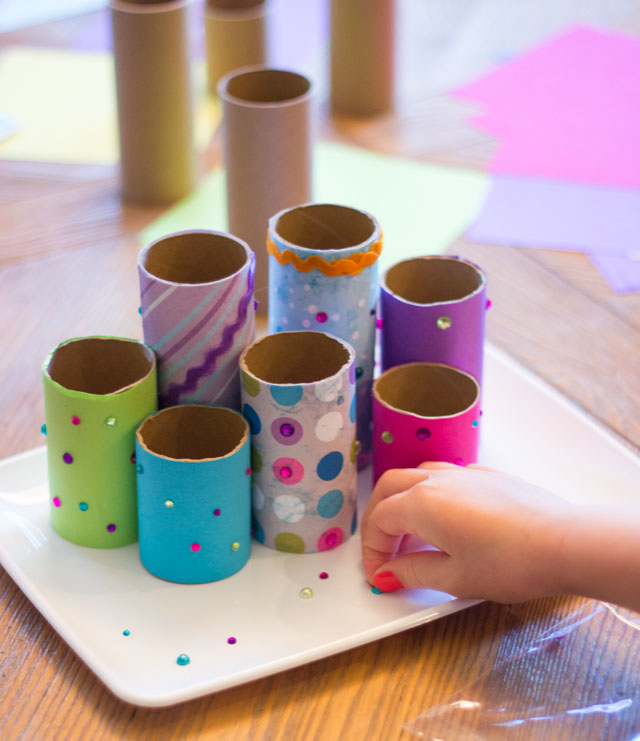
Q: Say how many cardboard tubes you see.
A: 11